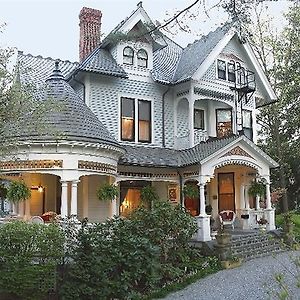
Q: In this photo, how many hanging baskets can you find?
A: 5